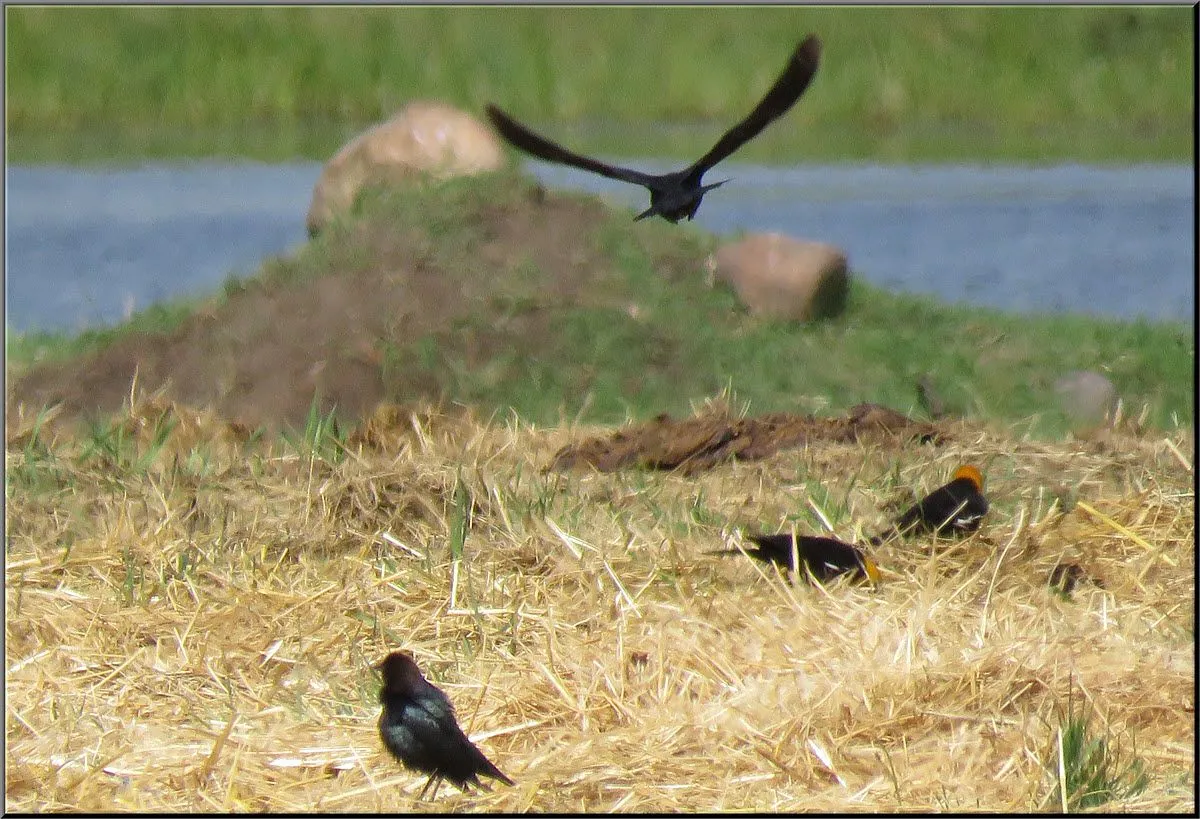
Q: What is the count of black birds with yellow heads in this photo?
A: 2